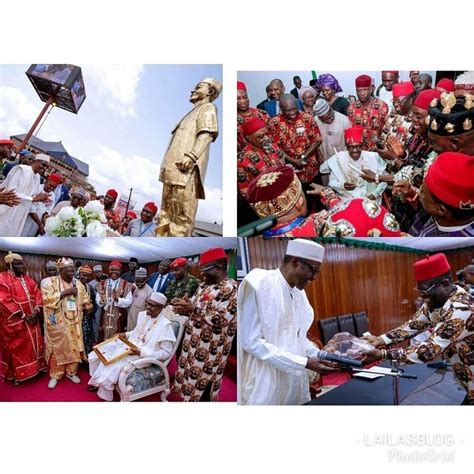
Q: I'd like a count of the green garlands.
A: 1